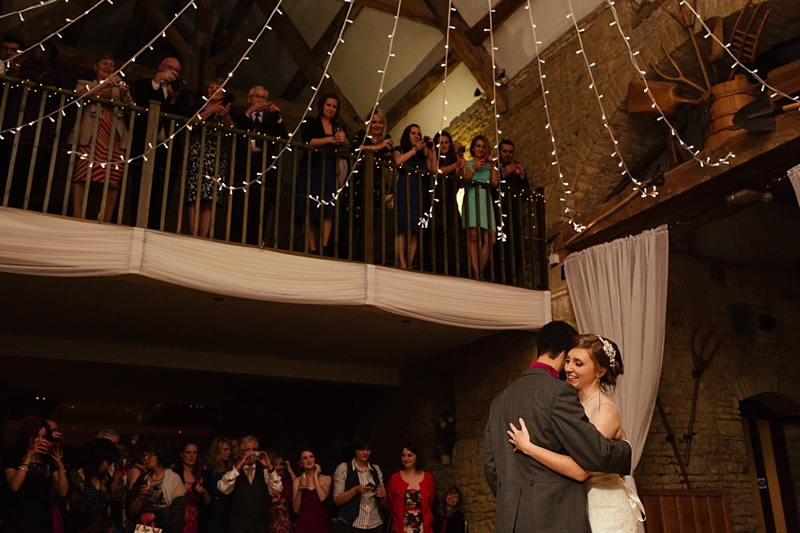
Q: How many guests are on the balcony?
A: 13